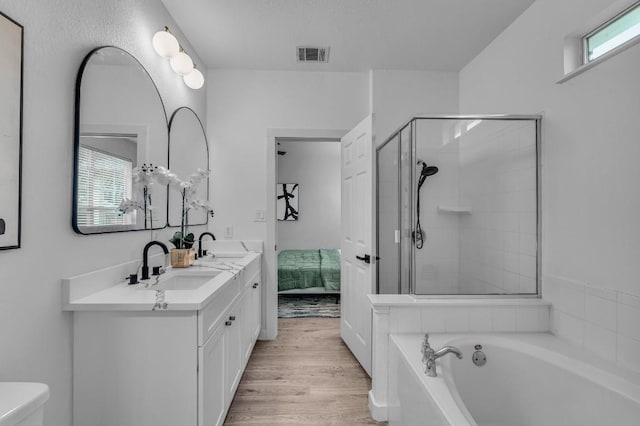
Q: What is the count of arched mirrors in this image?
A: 2